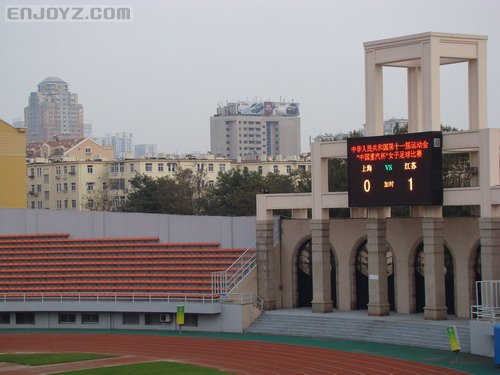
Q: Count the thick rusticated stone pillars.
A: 5